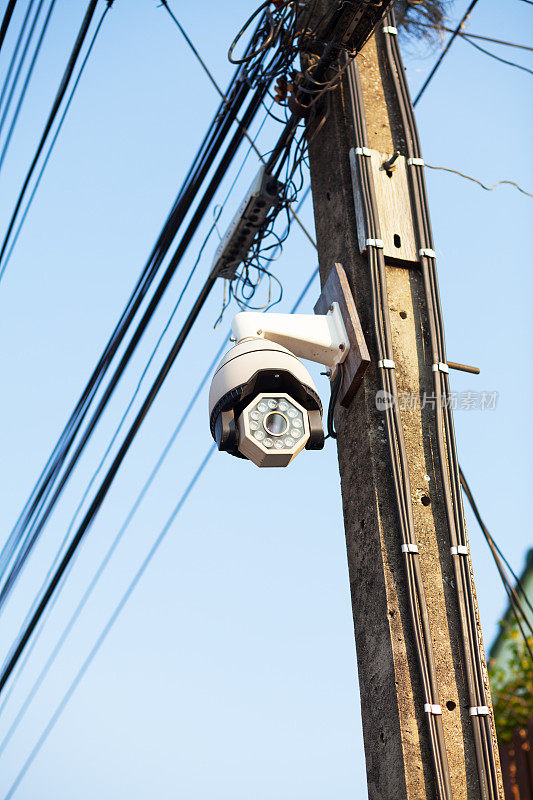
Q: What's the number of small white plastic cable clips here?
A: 11